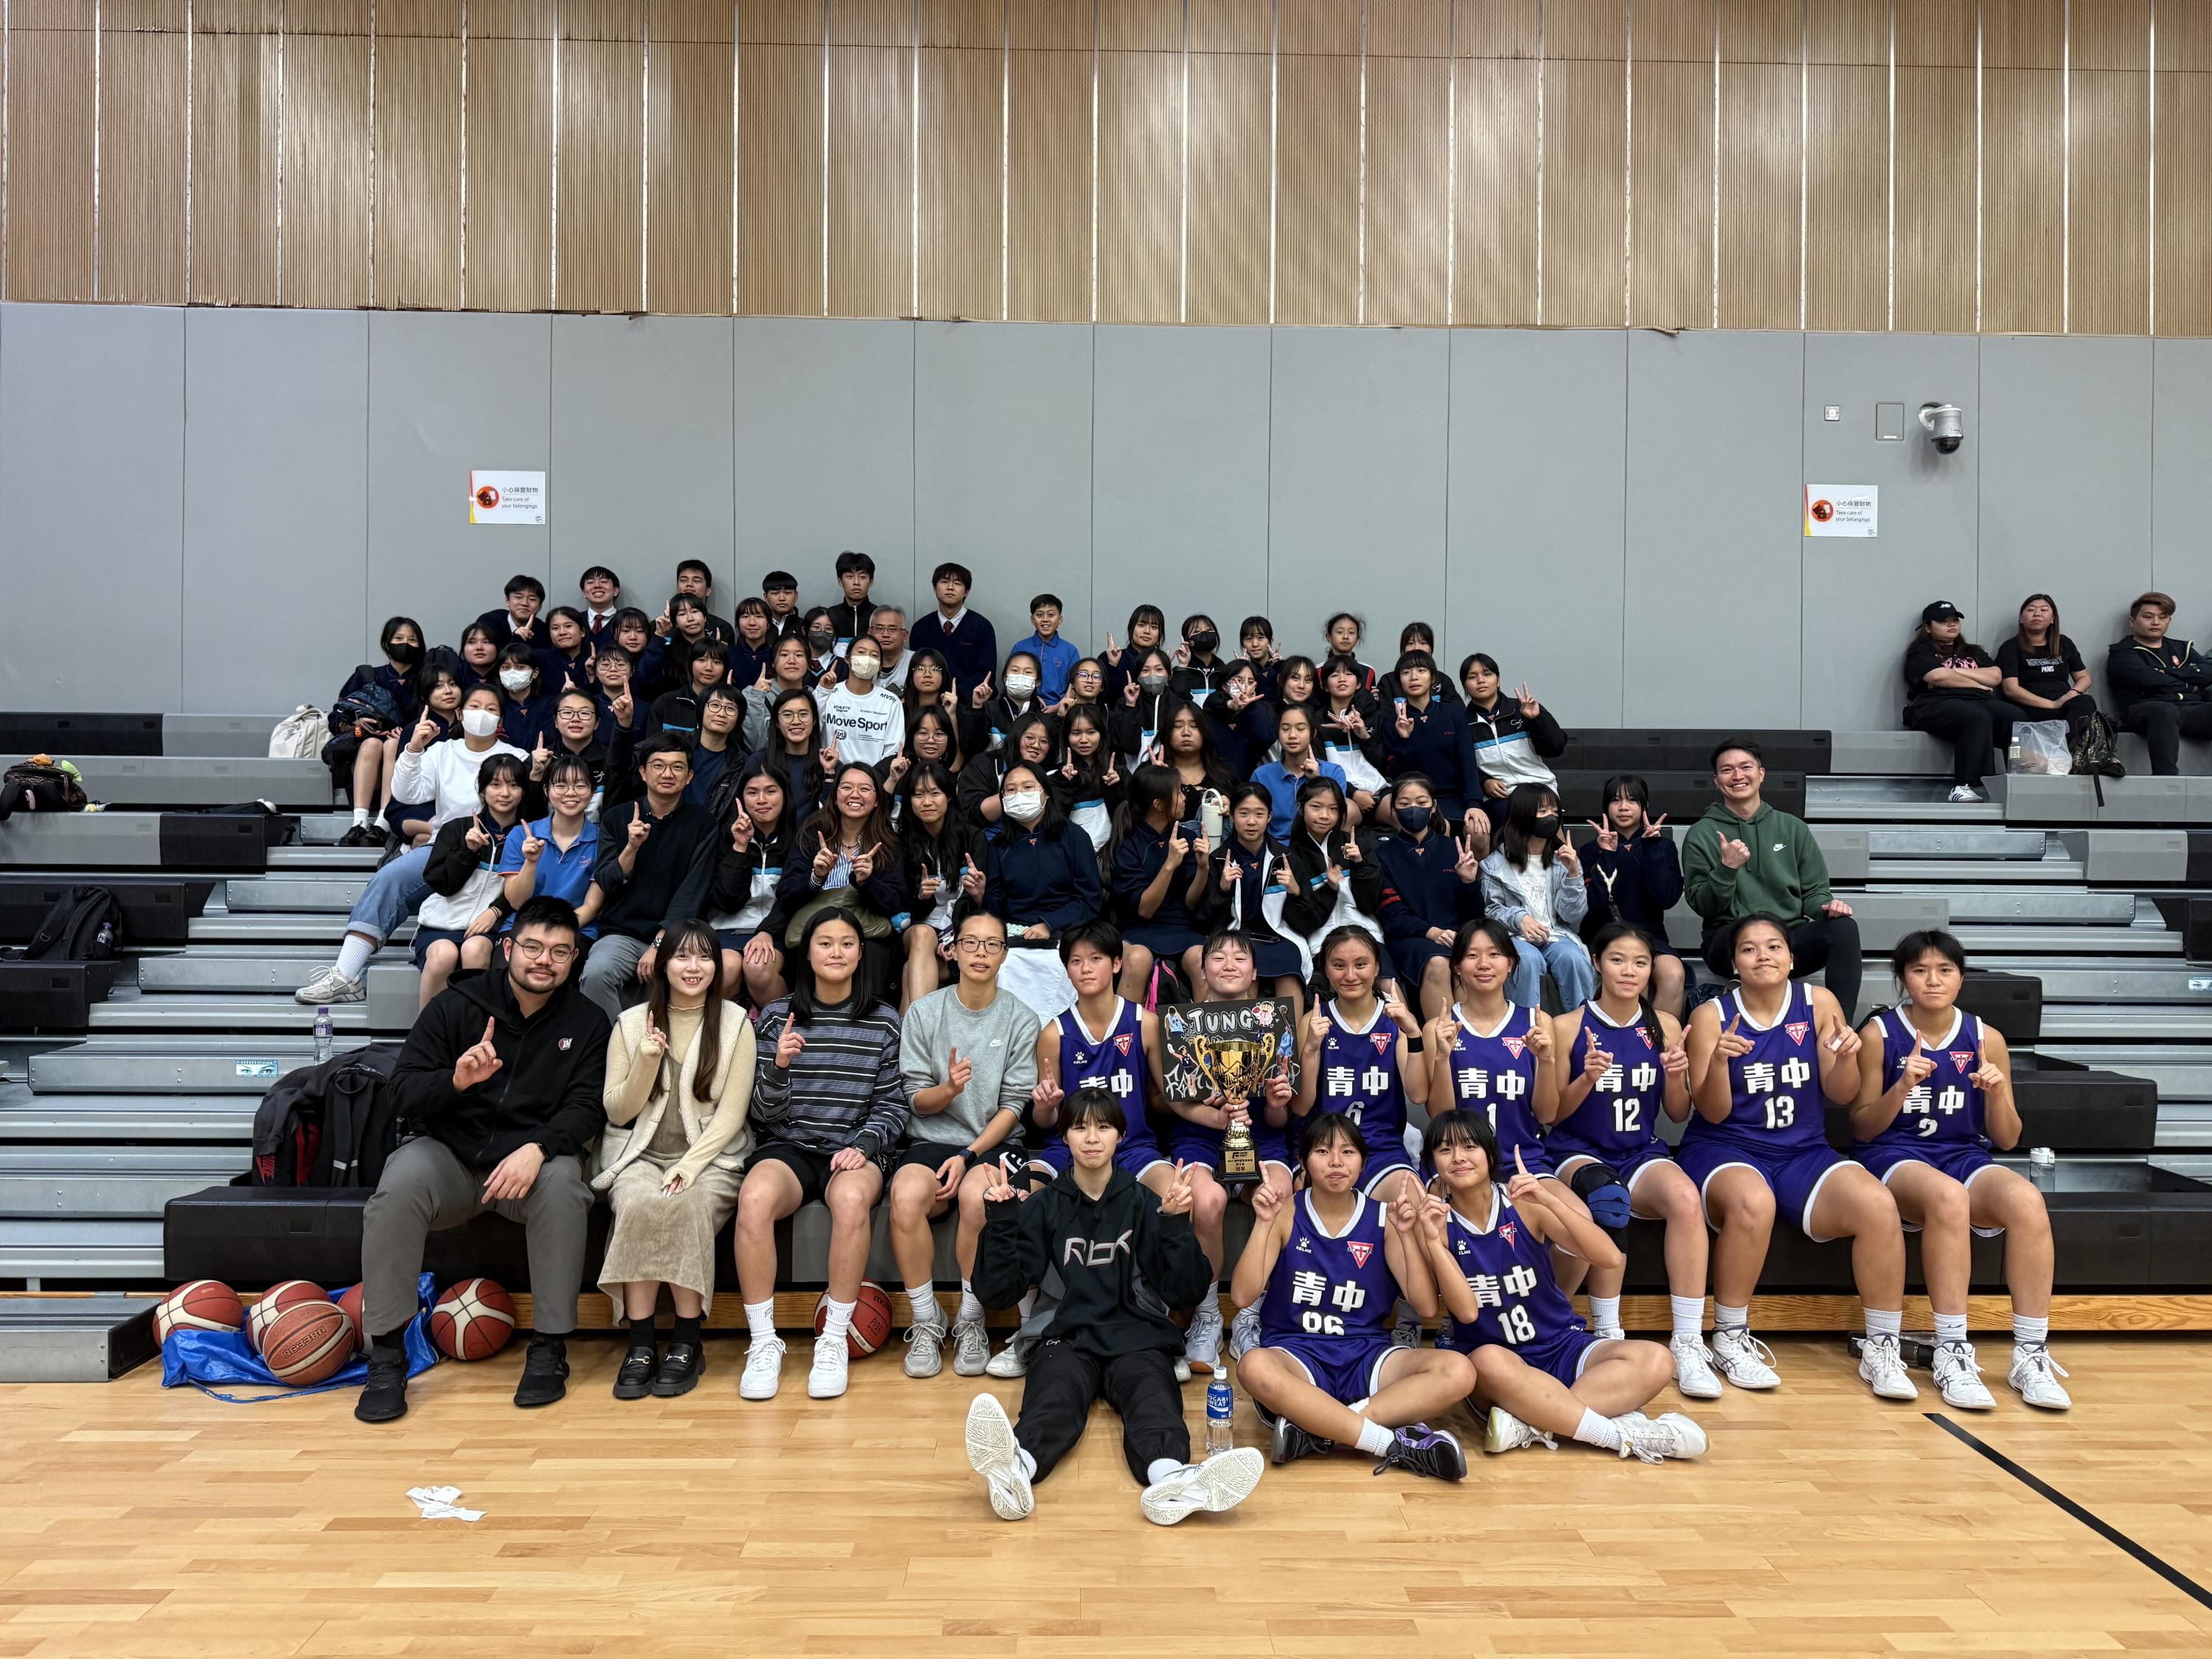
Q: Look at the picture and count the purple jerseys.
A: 9